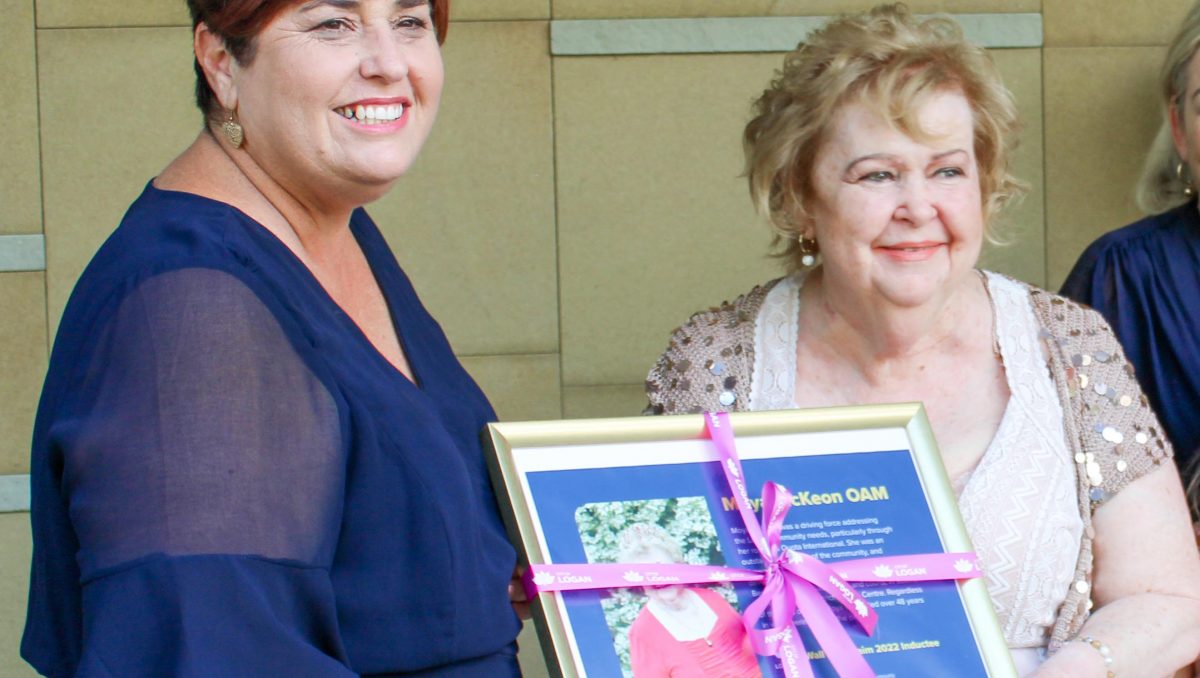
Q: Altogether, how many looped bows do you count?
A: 1